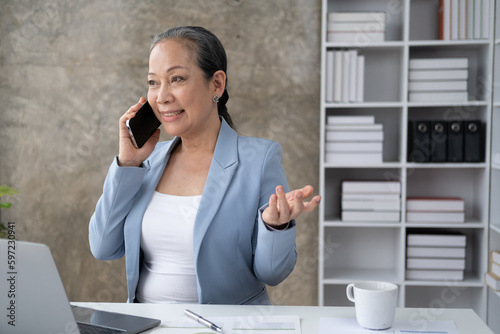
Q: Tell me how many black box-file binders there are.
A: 4